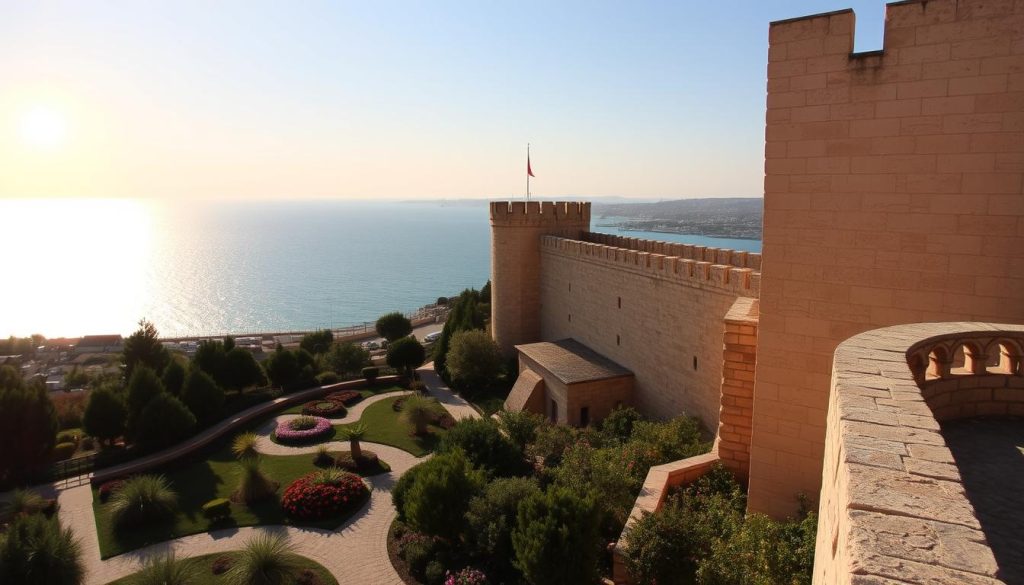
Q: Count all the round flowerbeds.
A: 4